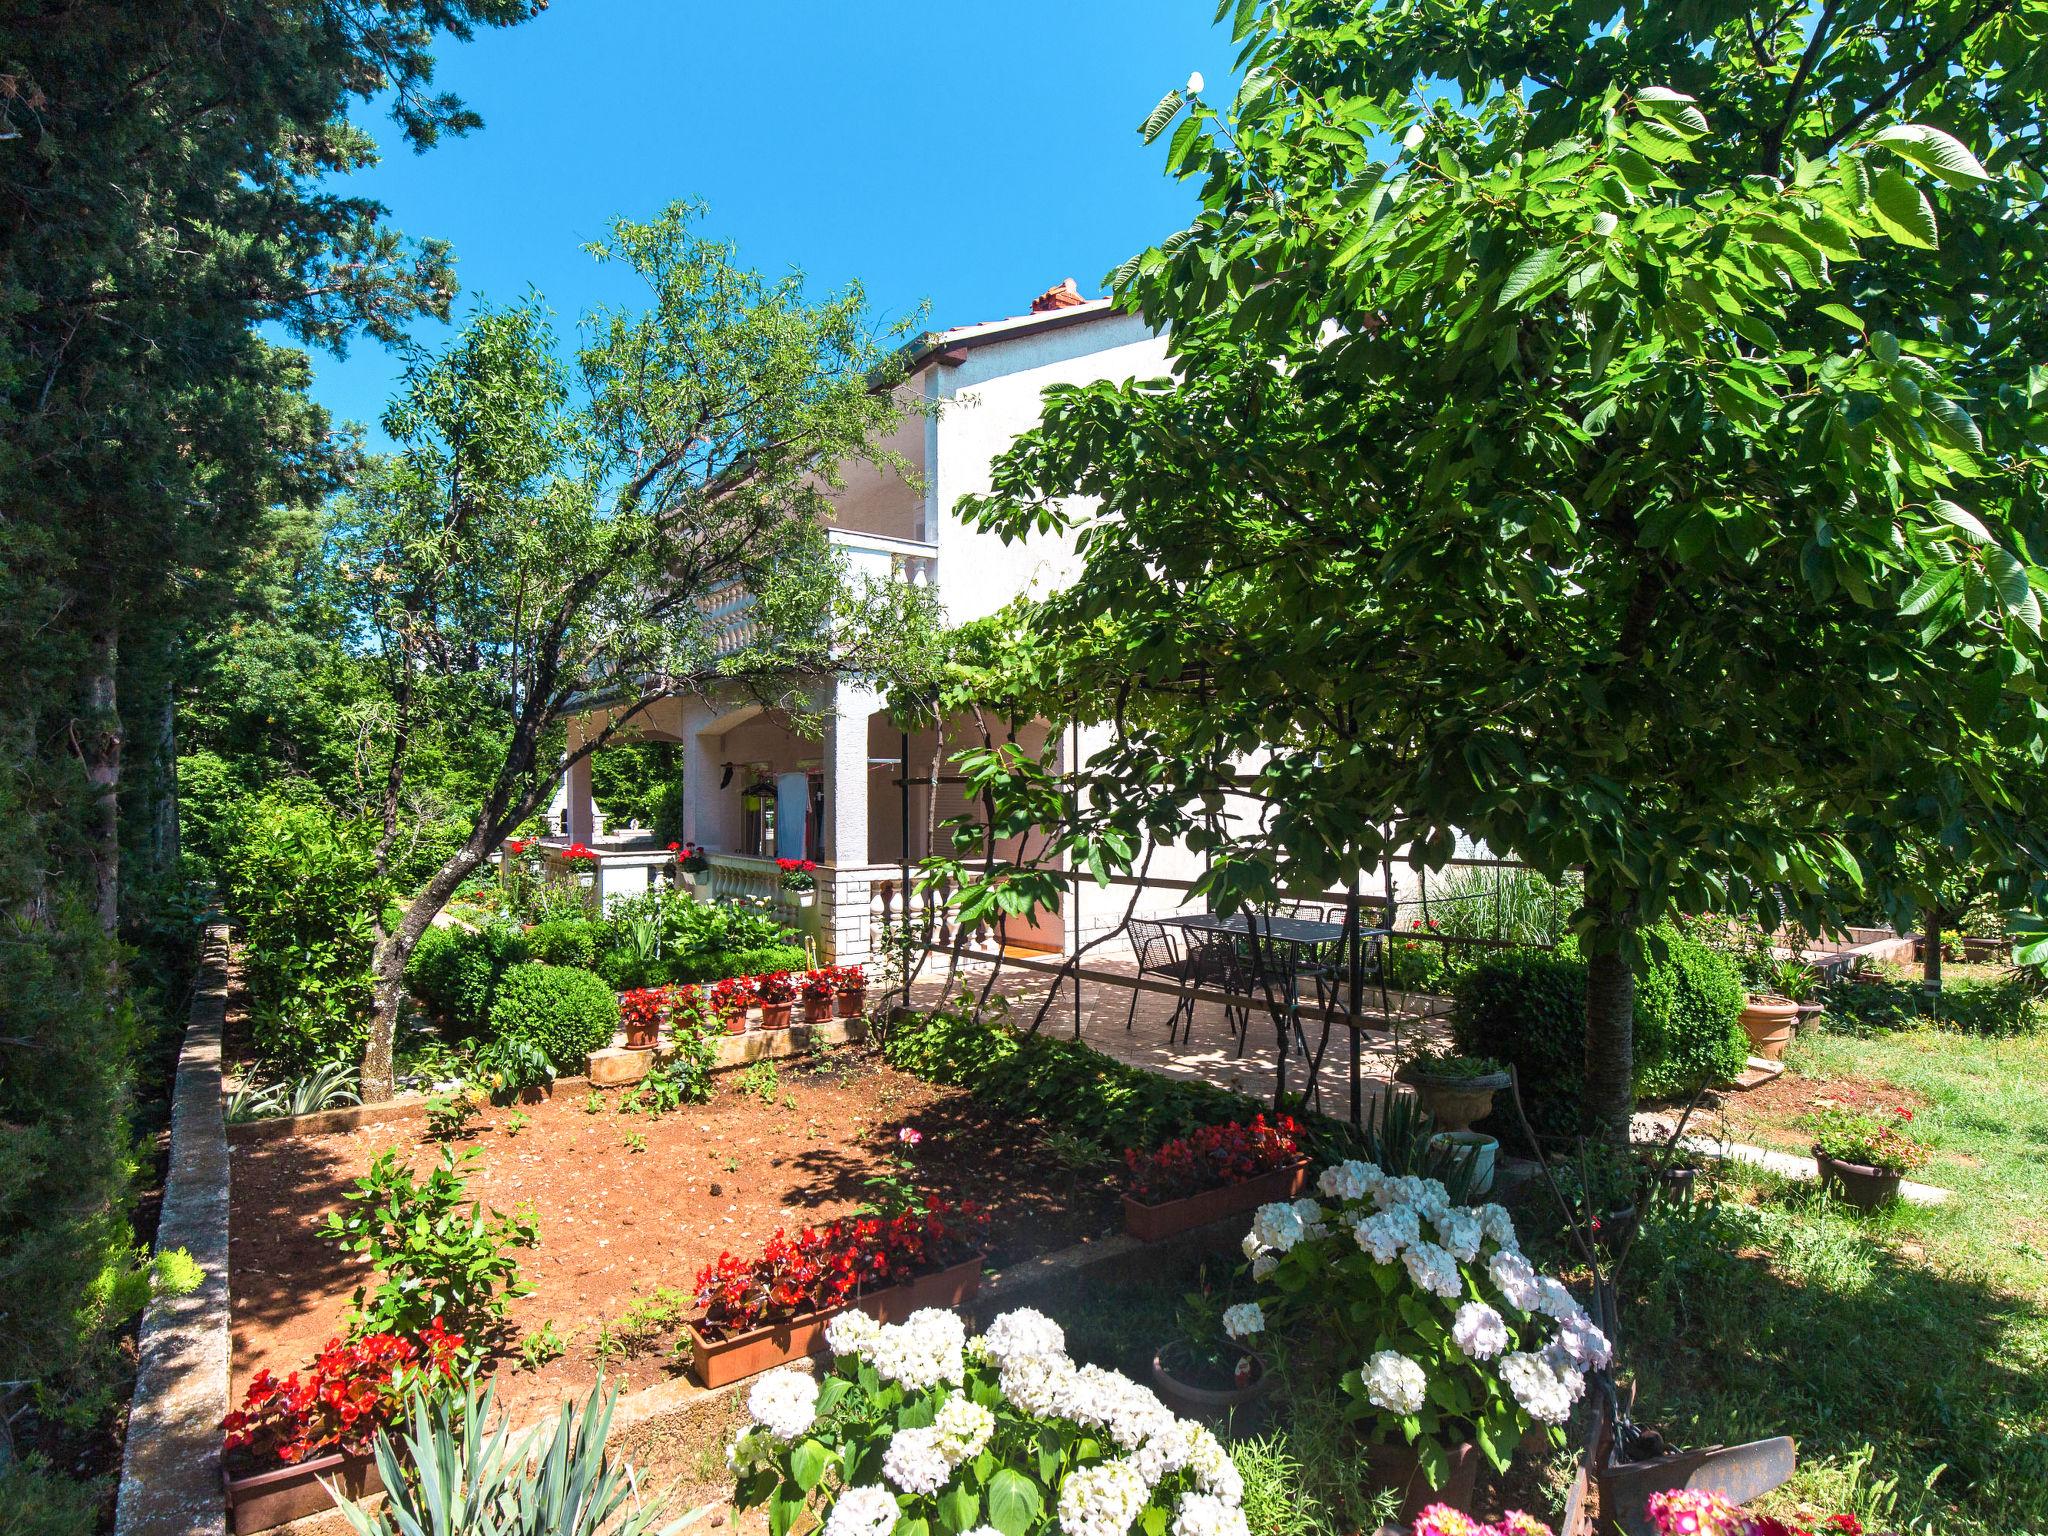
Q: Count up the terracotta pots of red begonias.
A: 6